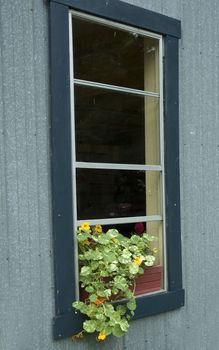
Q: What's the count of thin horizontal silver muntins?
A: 3